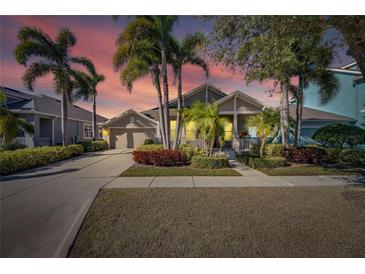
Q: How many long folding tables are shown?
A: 0